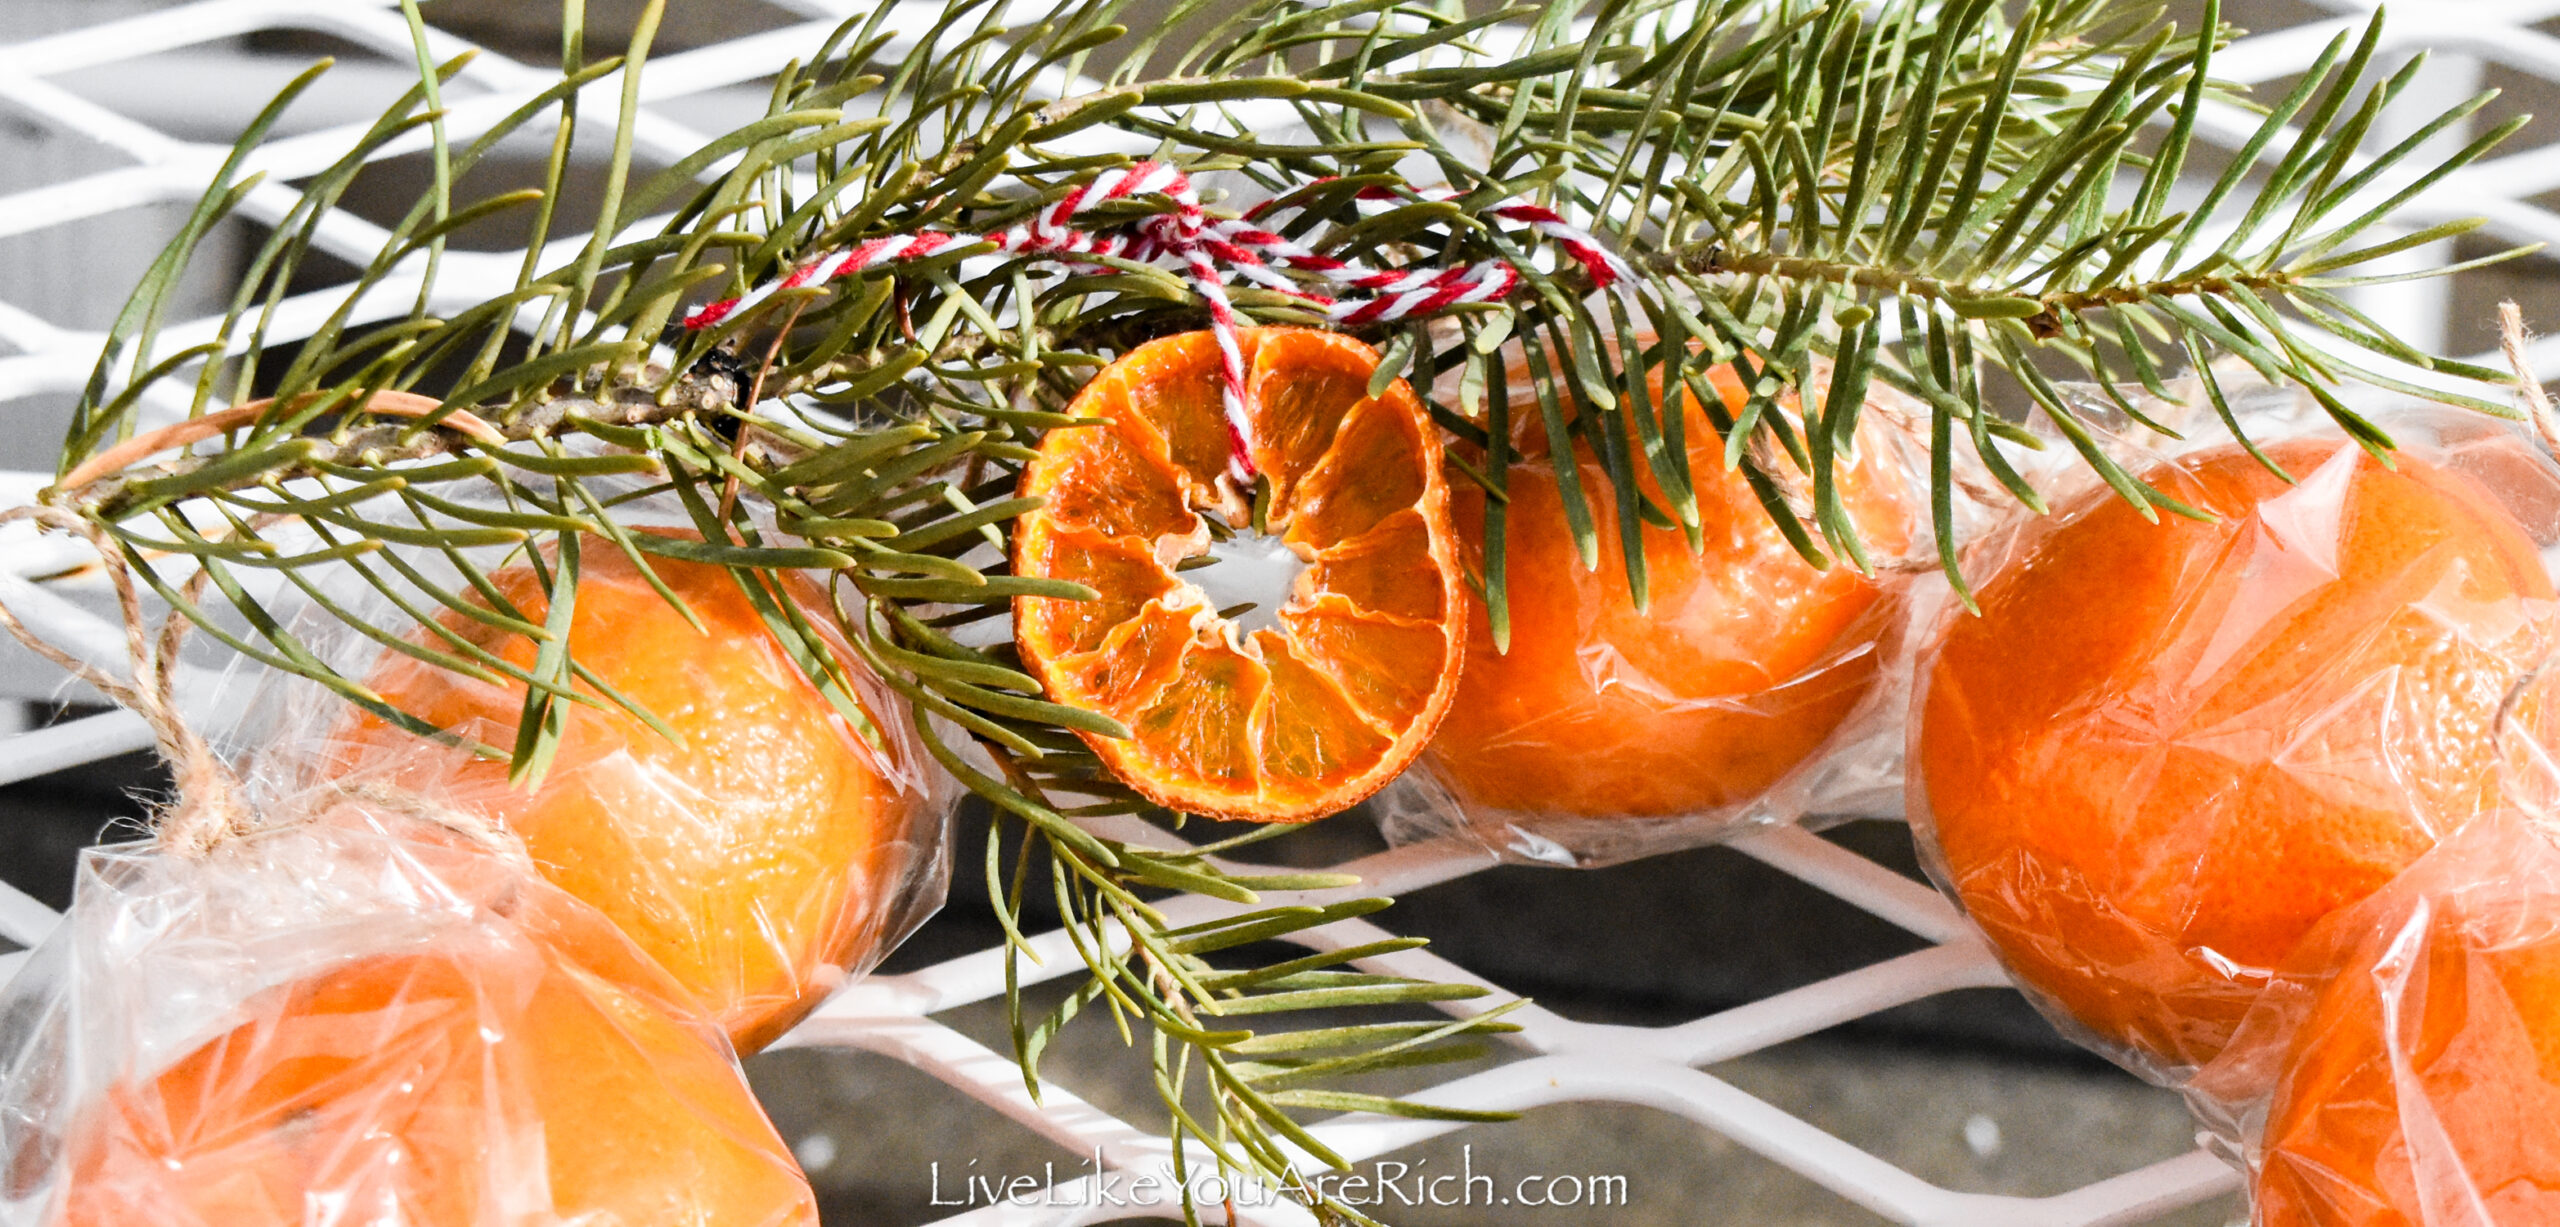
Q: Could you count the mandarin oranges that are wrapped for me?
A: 5